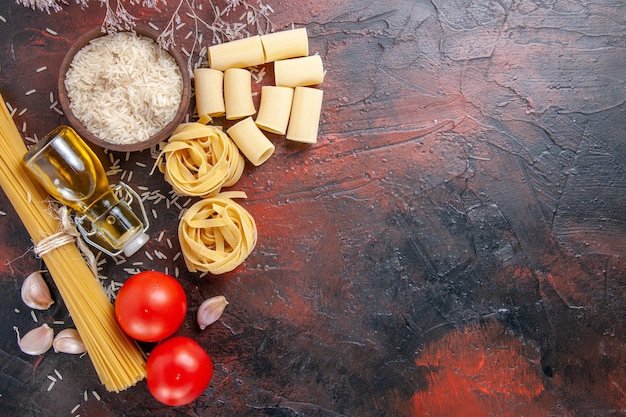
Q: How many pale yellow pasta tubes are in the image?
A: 8